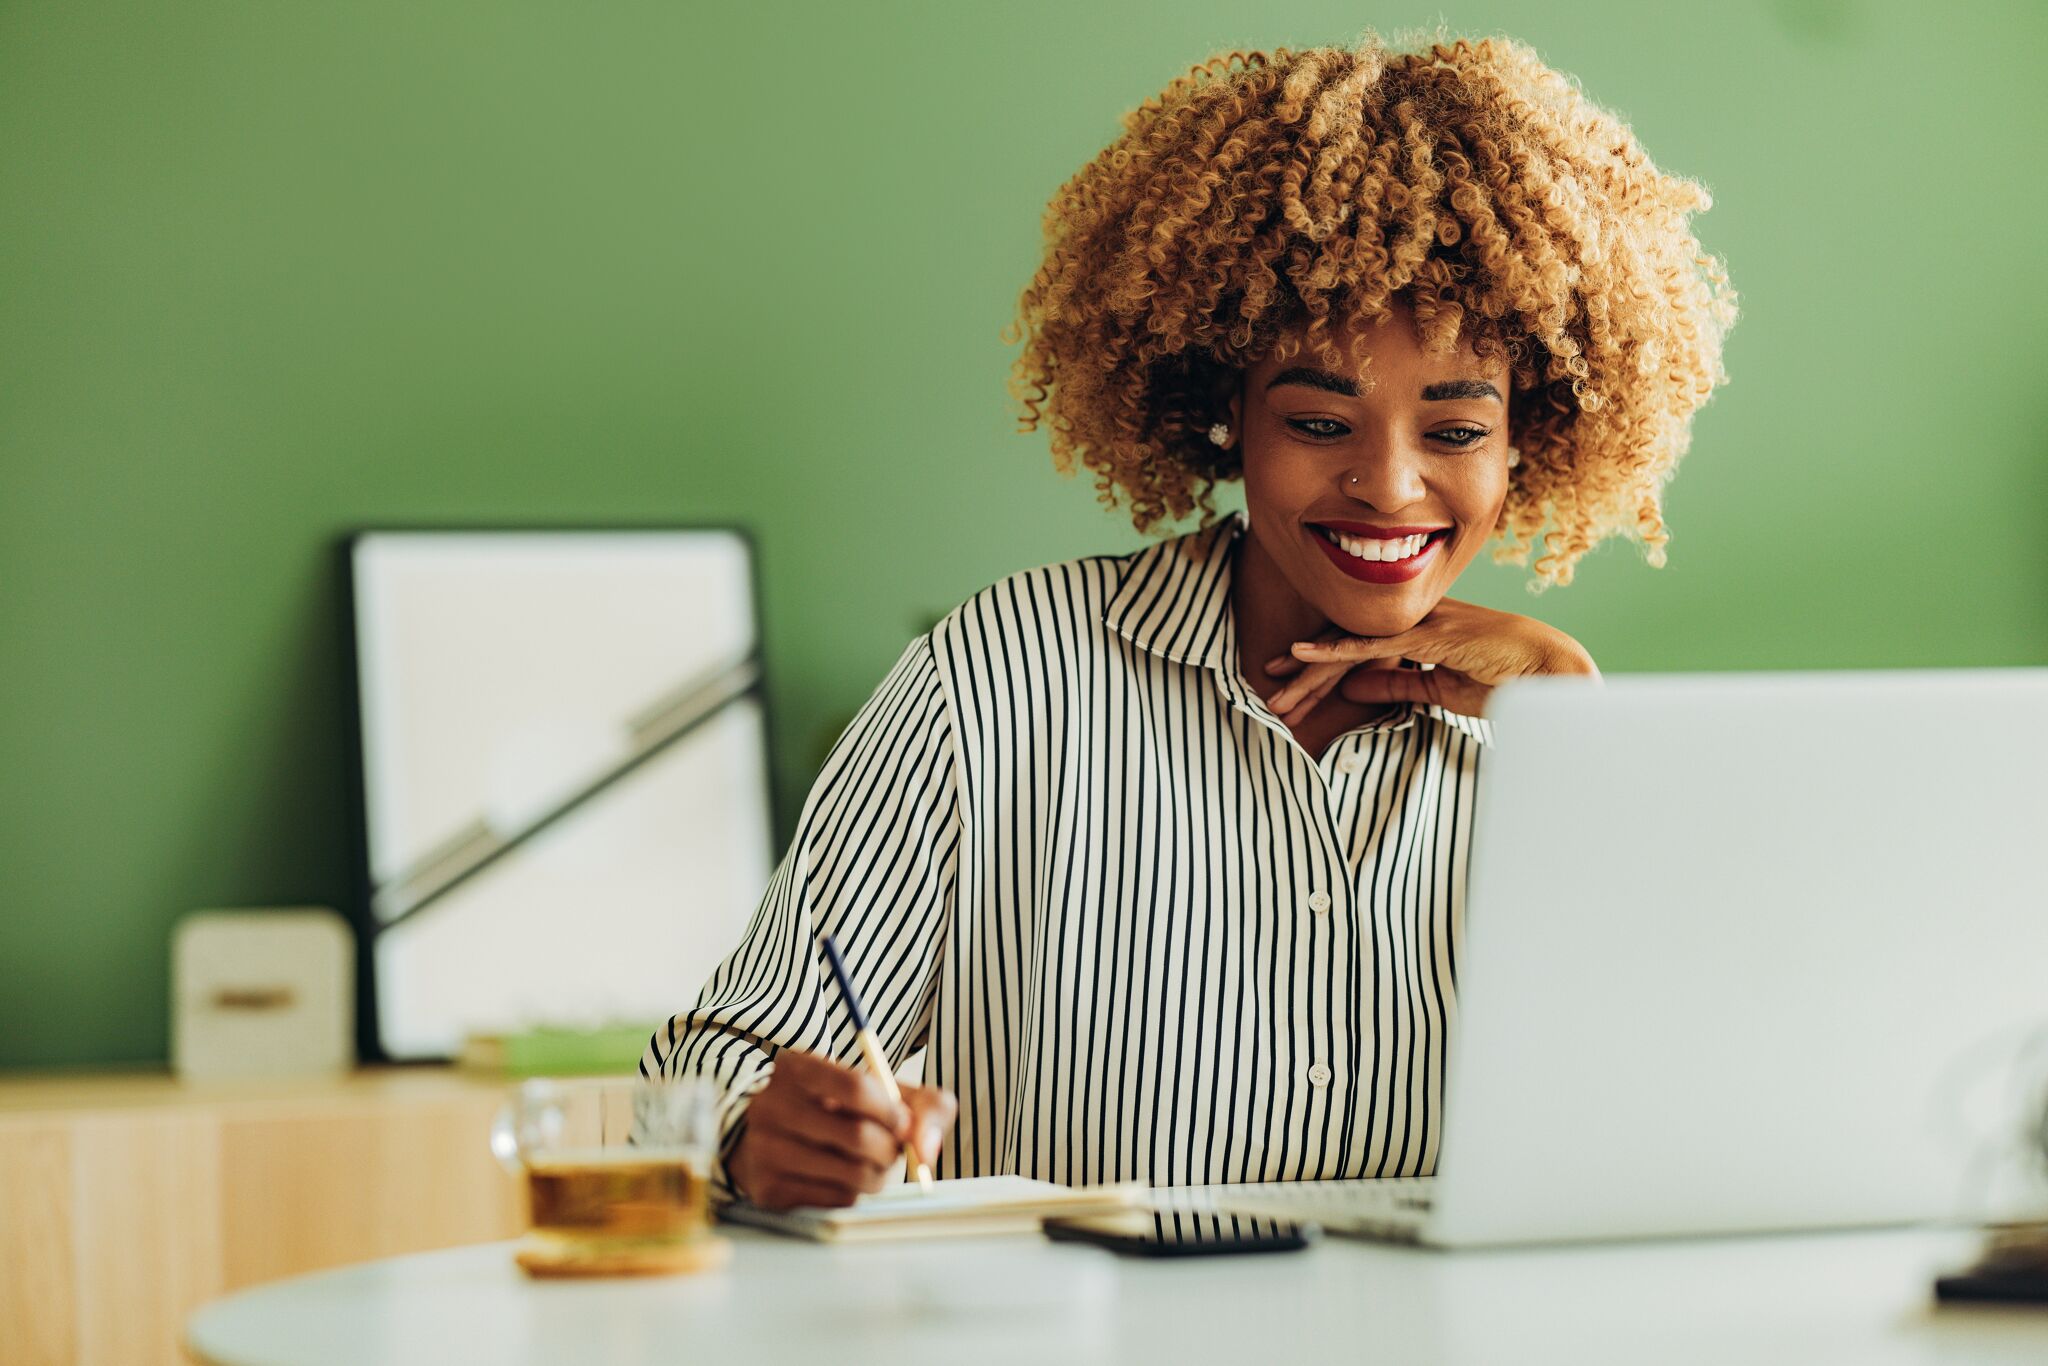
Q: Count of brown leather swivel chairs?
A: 0